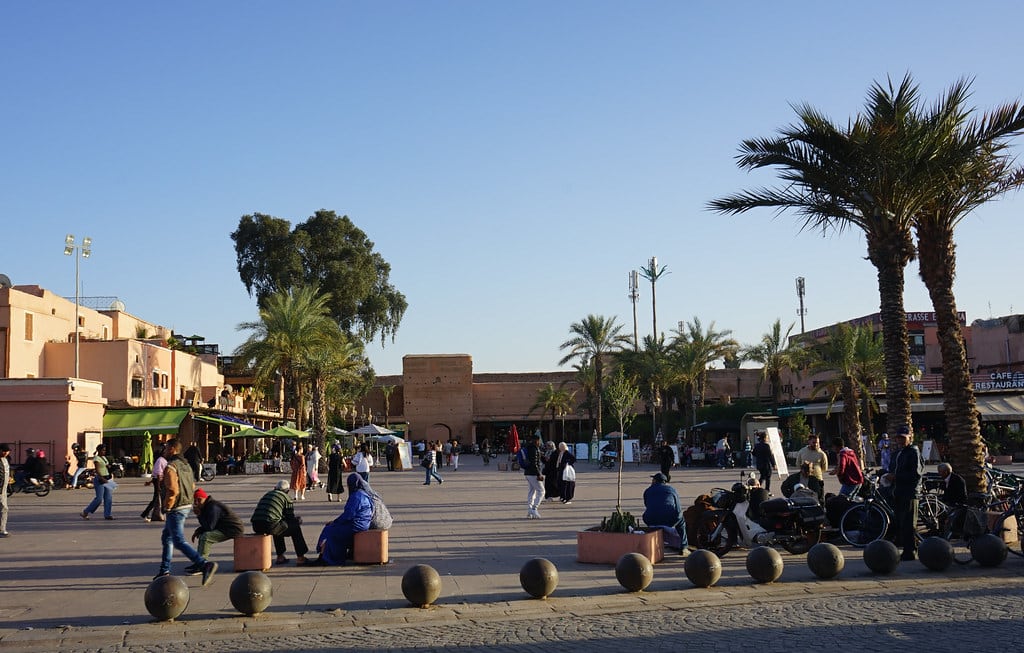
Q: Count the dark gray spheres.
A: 11